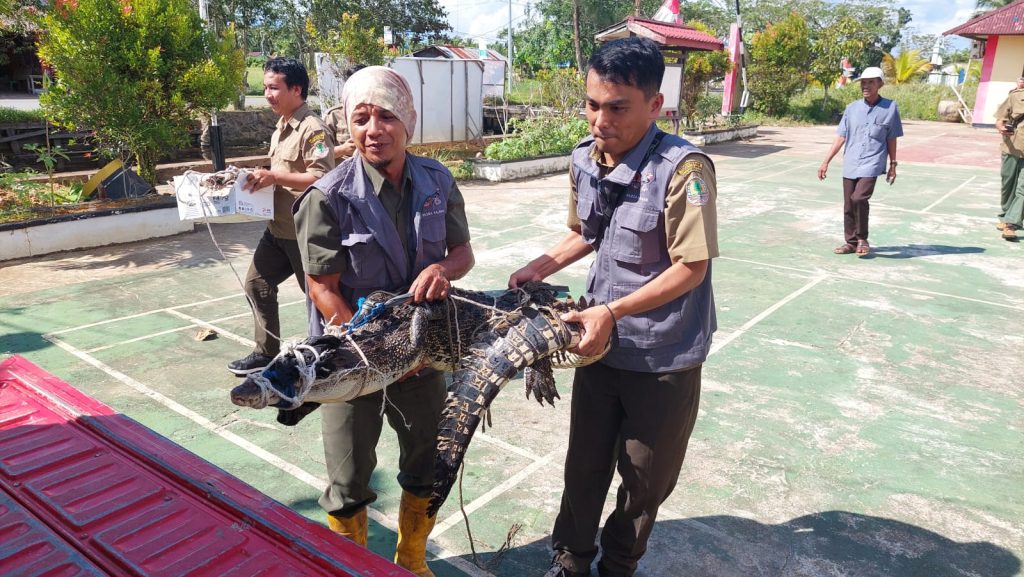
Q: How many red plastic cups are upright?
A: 0